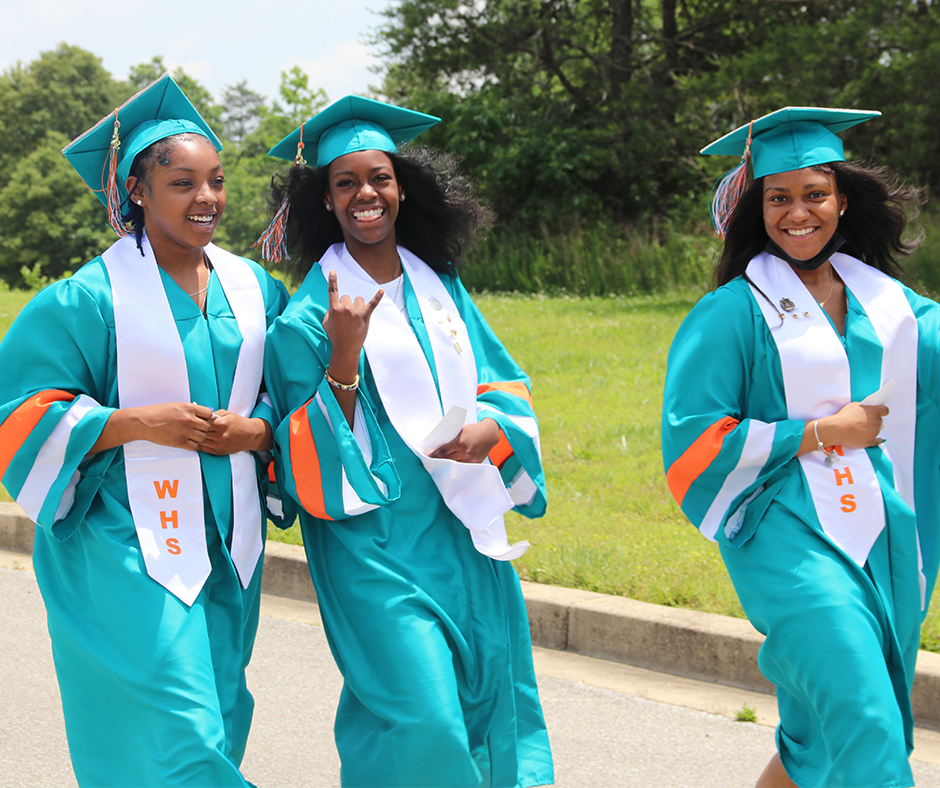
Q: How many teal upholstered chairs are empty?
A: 0